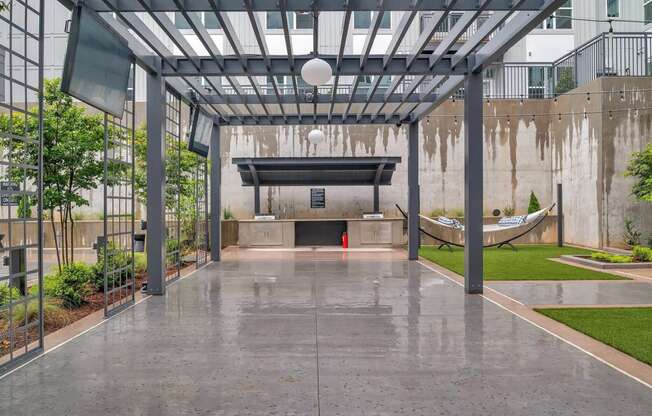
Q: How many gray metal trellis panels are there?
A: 4